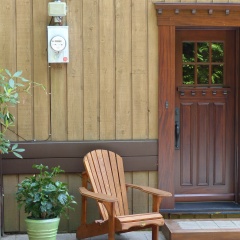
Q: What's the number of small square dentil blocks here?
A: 10